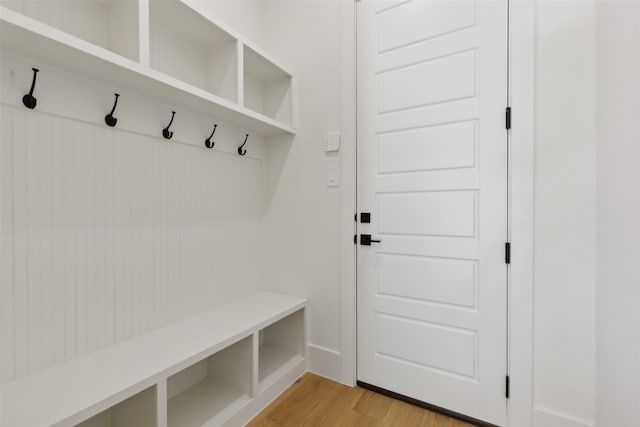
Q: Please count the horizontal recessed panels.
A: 6